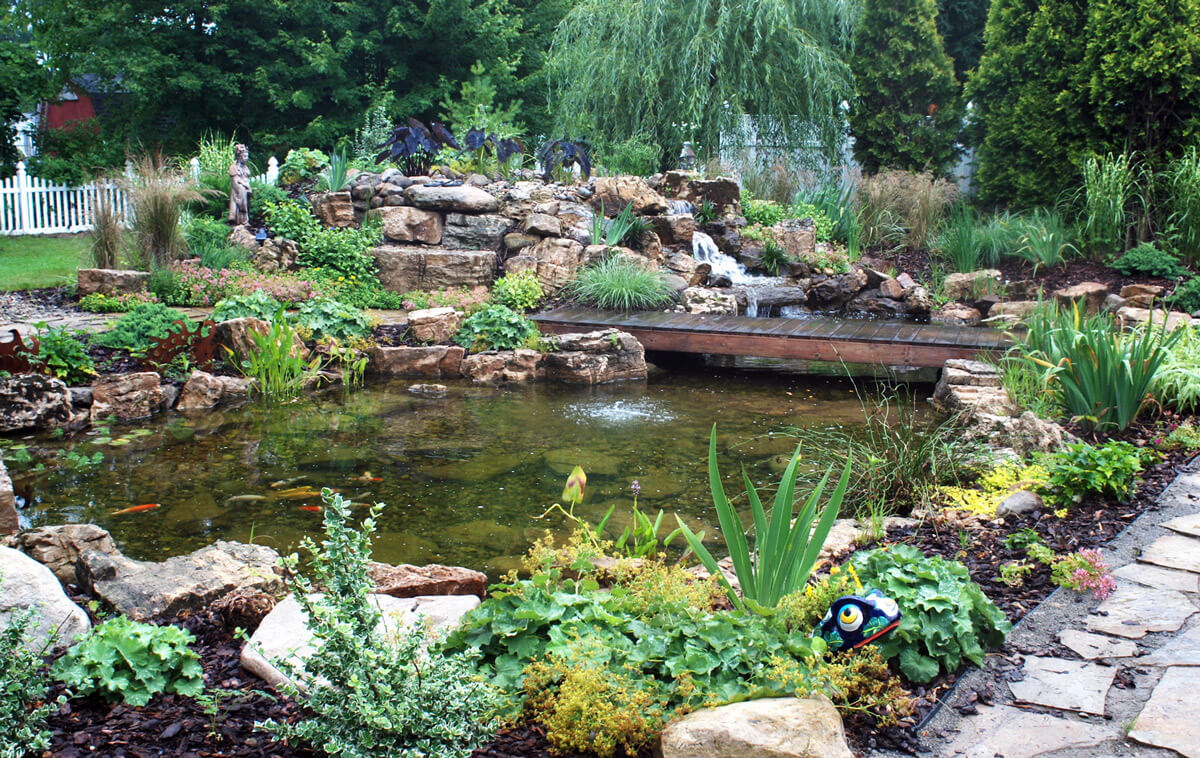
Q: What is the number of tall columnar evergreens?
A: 3